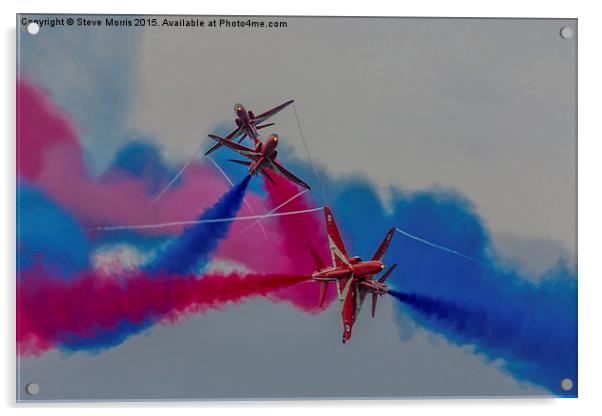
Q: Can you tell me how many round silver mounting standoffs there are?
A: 4